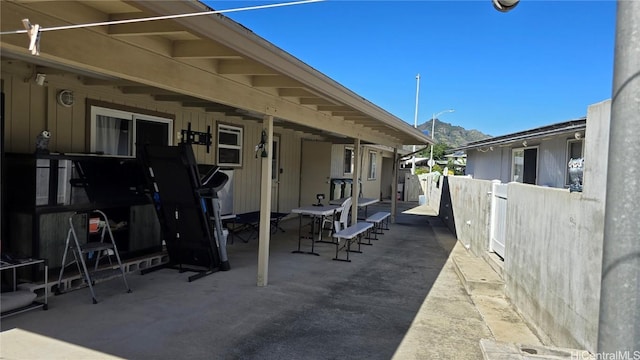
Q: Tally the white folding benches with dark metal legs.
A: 2